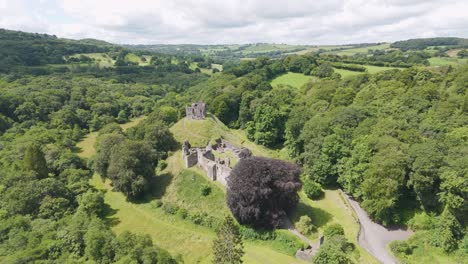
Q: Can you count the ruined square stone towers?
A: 1